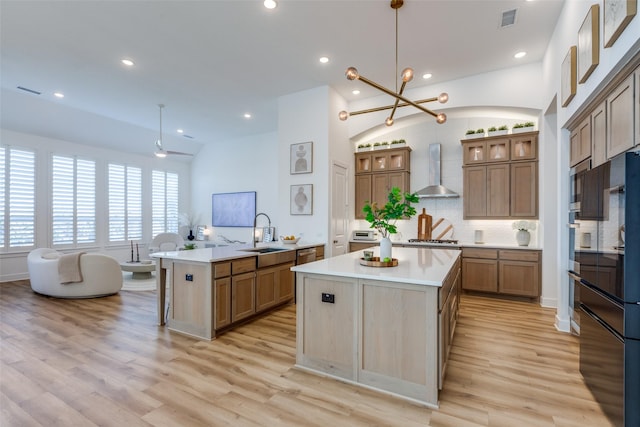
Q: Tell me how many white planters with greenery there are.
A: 6